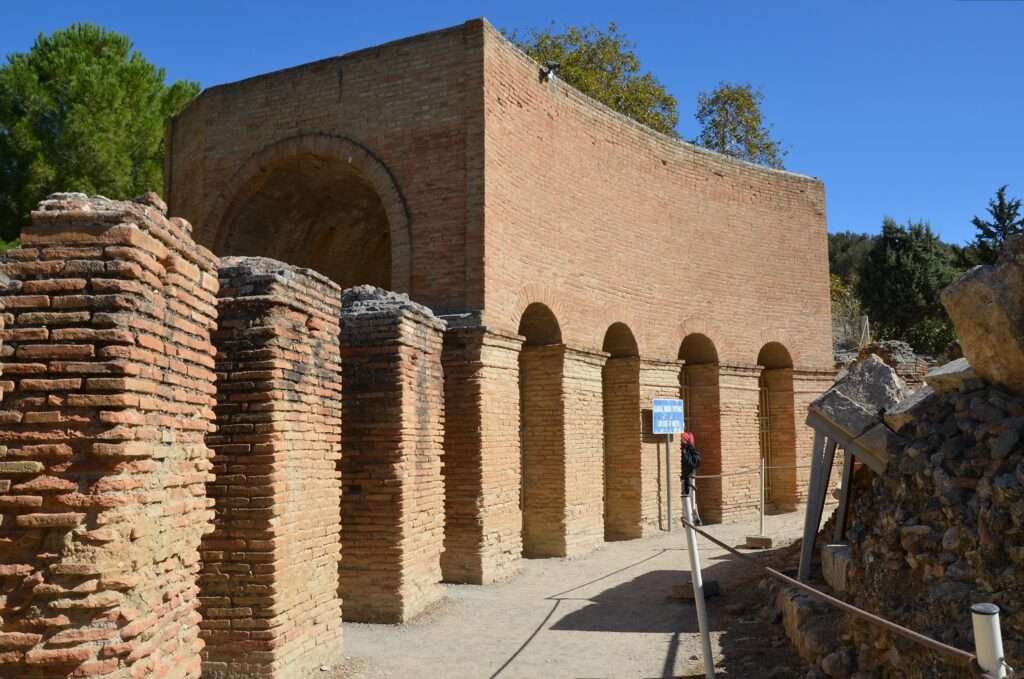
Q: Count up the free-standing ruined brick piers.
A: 3